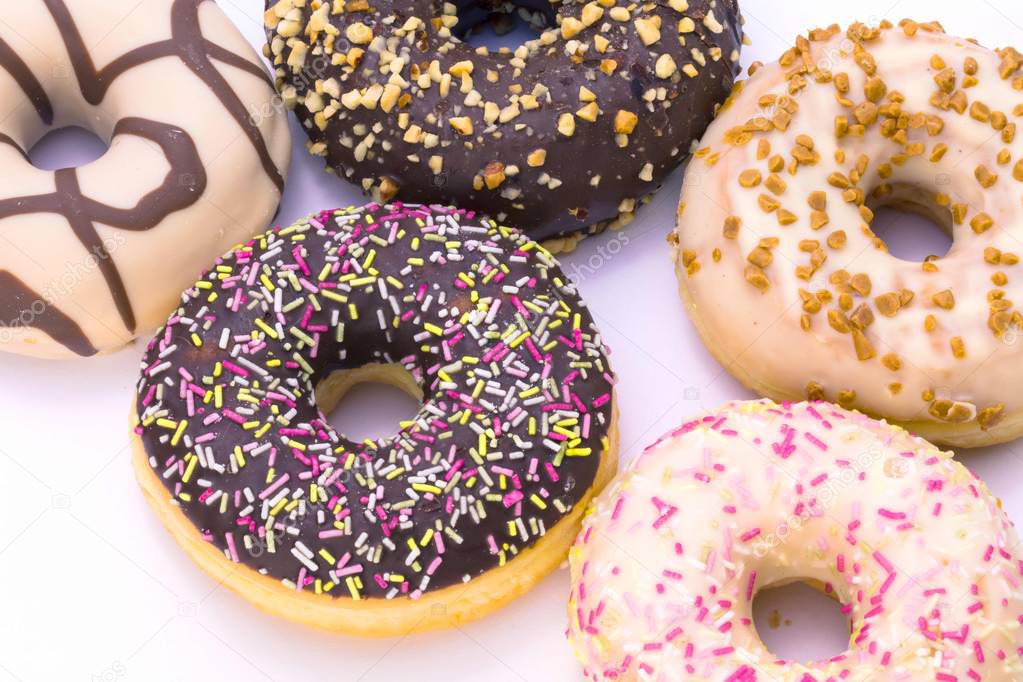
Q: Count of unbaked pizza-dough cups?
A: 0